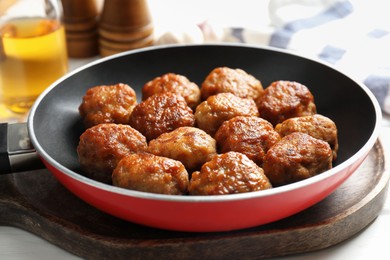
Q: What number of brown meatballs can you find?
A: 13